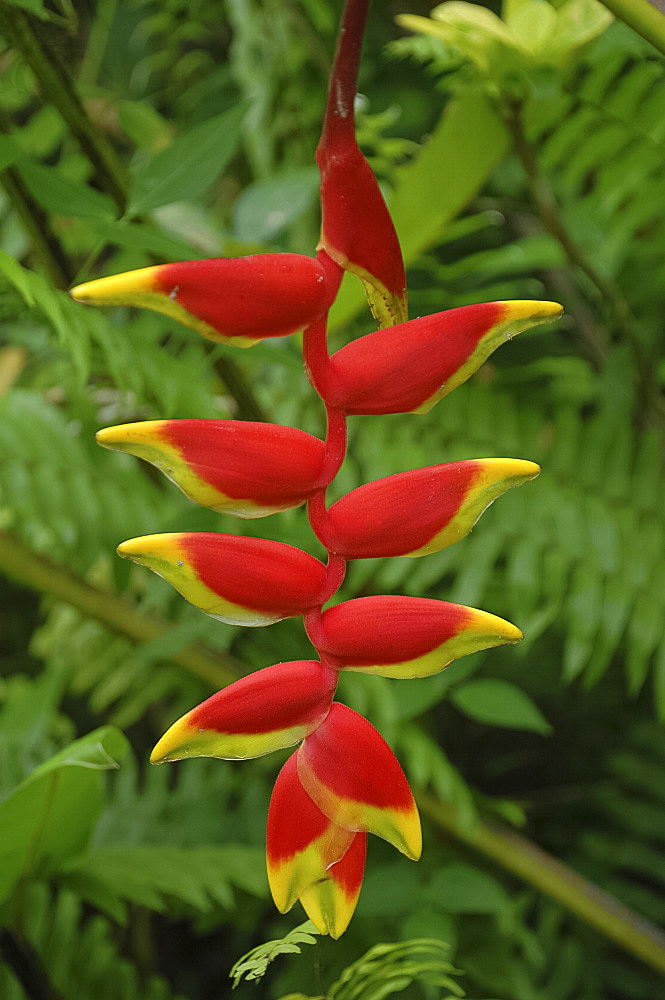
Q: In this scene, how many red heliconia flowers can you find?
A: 11